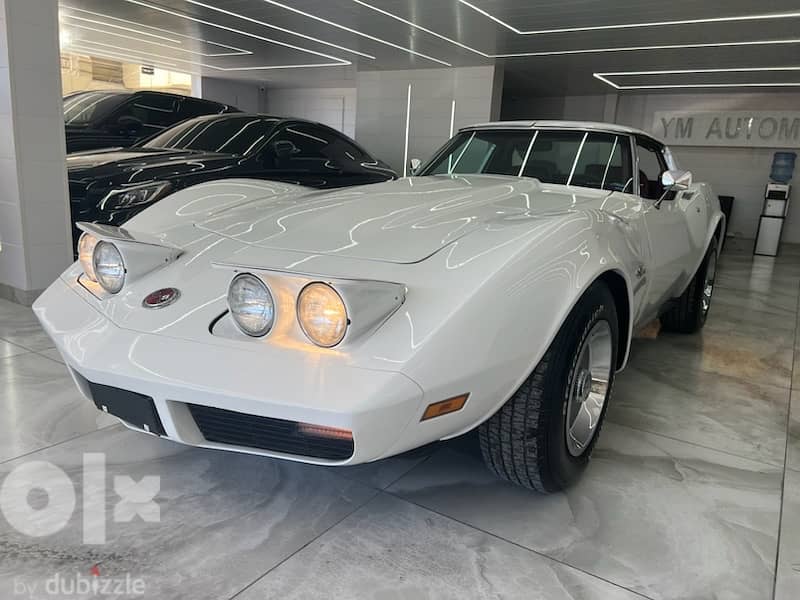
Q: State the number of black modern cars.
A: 2